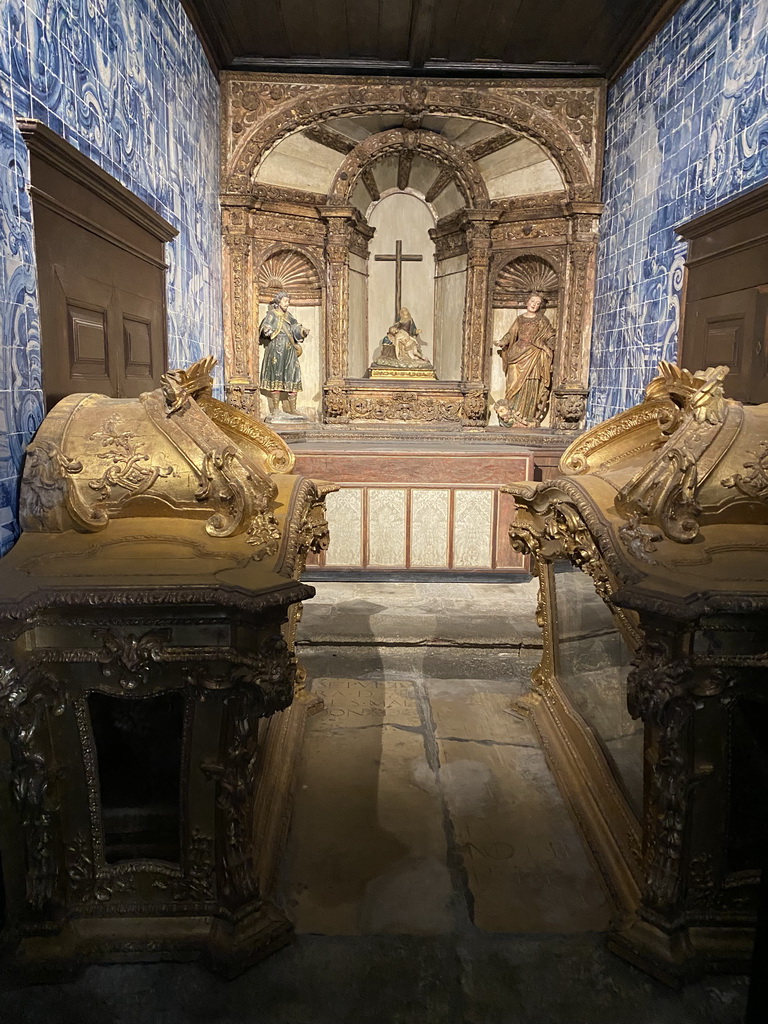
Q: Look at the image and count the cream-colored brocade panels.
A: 4